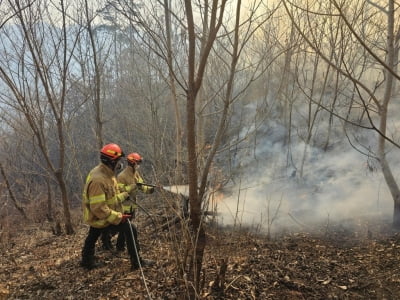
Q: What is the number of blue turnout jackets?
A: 0